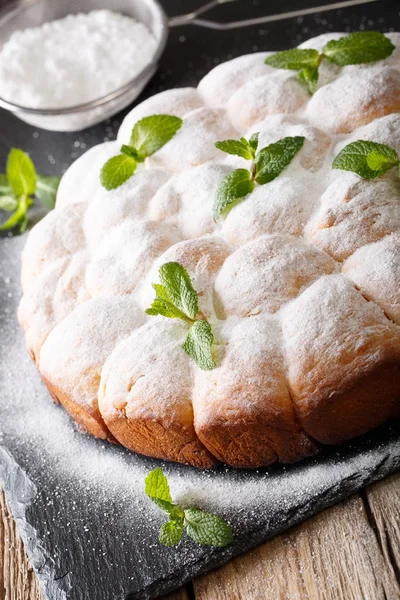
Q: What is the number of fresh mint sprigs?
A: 7